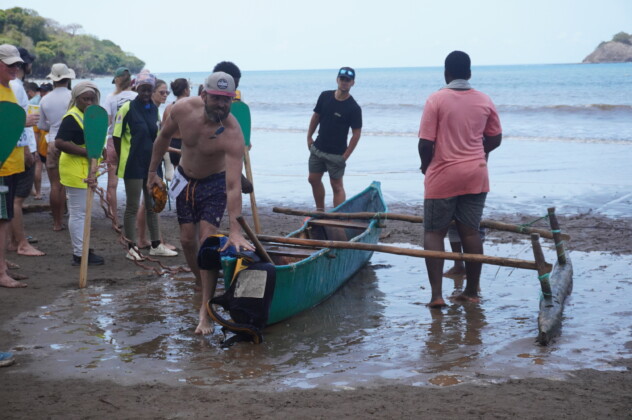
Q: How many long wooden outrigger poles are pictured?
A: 2